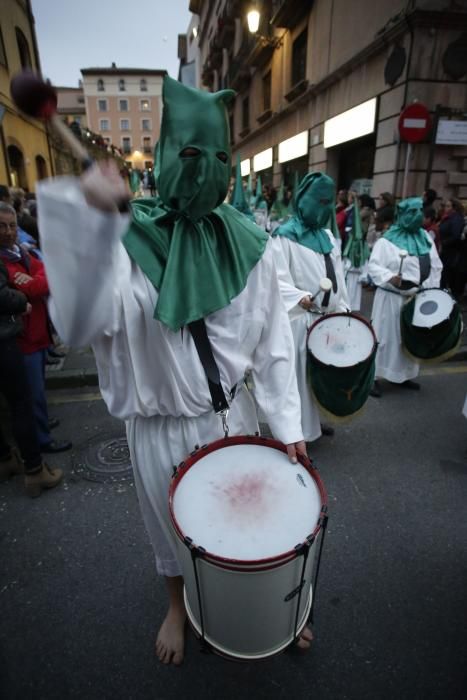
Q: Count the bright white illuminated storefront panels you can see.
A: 4